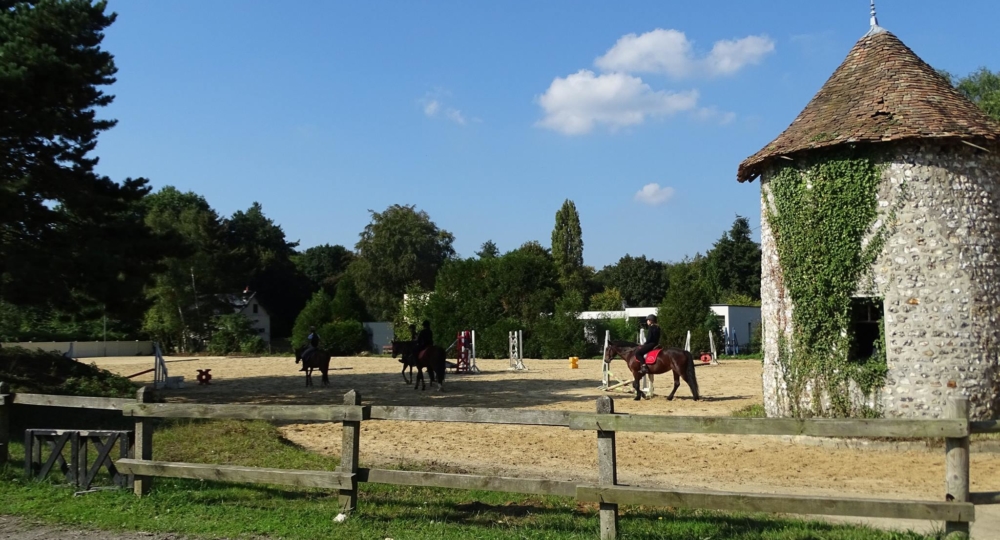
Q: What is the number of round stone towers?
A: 1